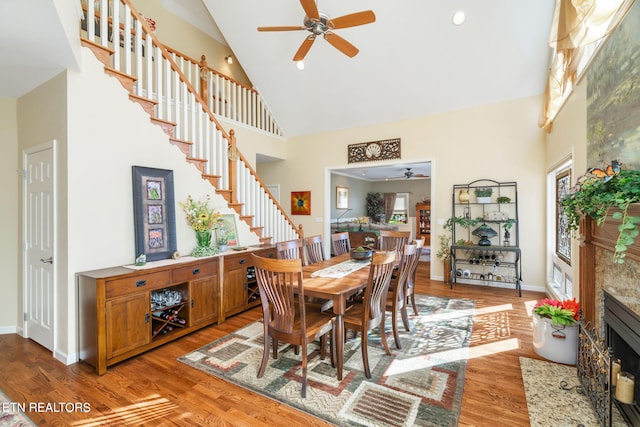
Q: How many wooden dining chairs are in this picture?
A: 8